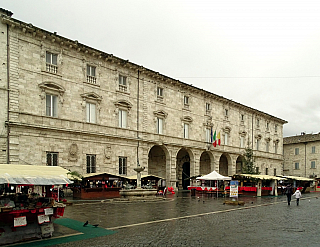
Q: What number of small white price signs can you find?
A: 3